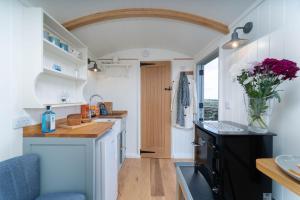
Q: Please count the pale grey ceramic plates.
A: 1